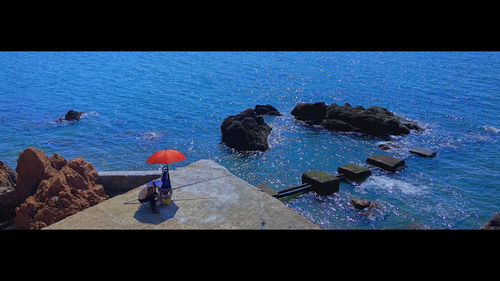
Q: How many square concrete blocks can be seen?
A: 4